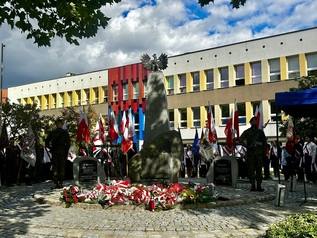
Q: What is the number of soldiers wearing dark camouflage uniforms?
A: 2